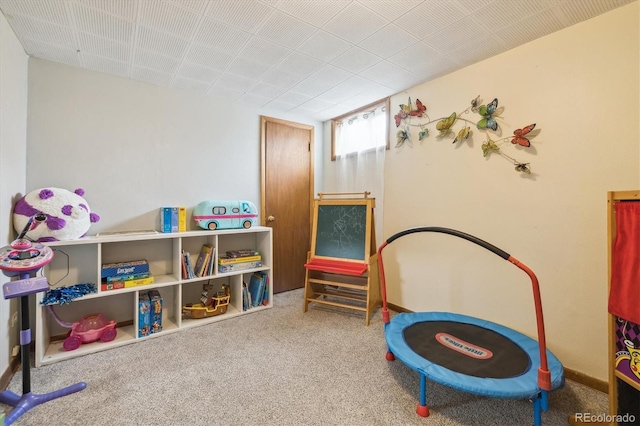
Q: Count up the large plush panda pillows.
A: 1